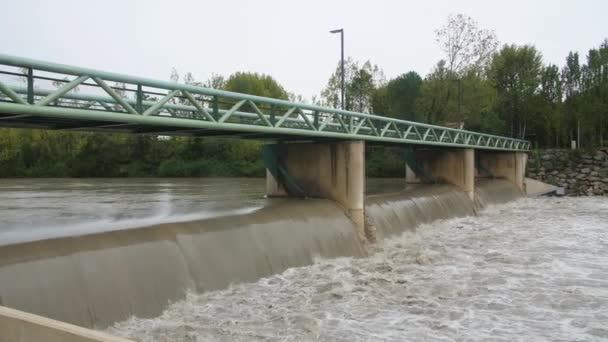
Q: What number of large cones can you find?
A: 0